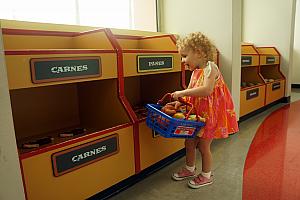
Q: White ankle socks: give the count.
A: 2